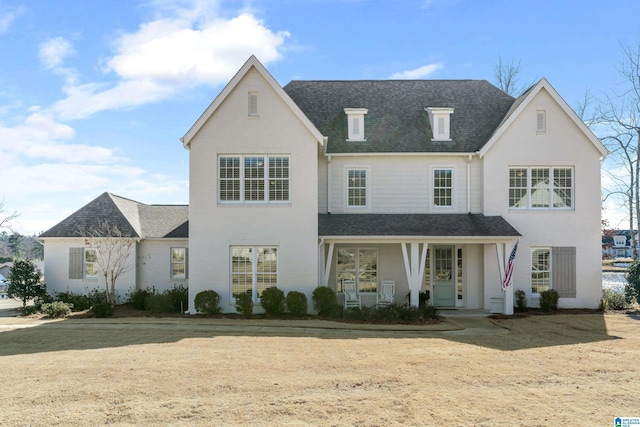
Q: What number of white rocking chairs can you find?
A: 2